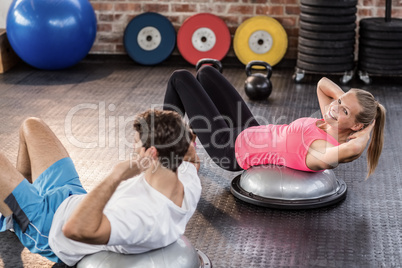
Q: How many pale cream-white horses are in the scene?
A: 0